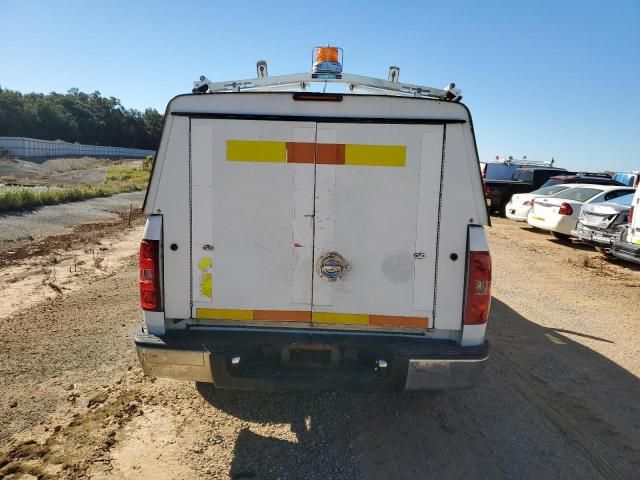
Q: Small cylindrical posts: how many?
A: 2